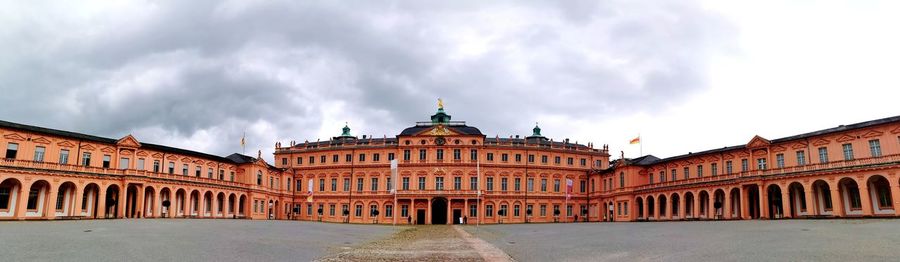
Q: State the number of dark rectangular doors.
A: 2